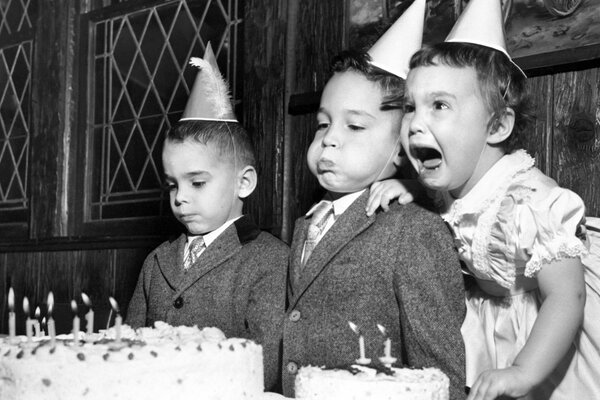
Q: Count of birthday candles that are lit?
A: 10